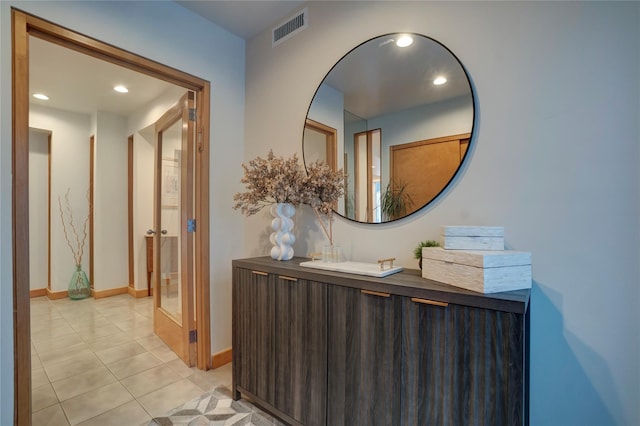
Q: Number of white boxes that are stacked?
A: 2